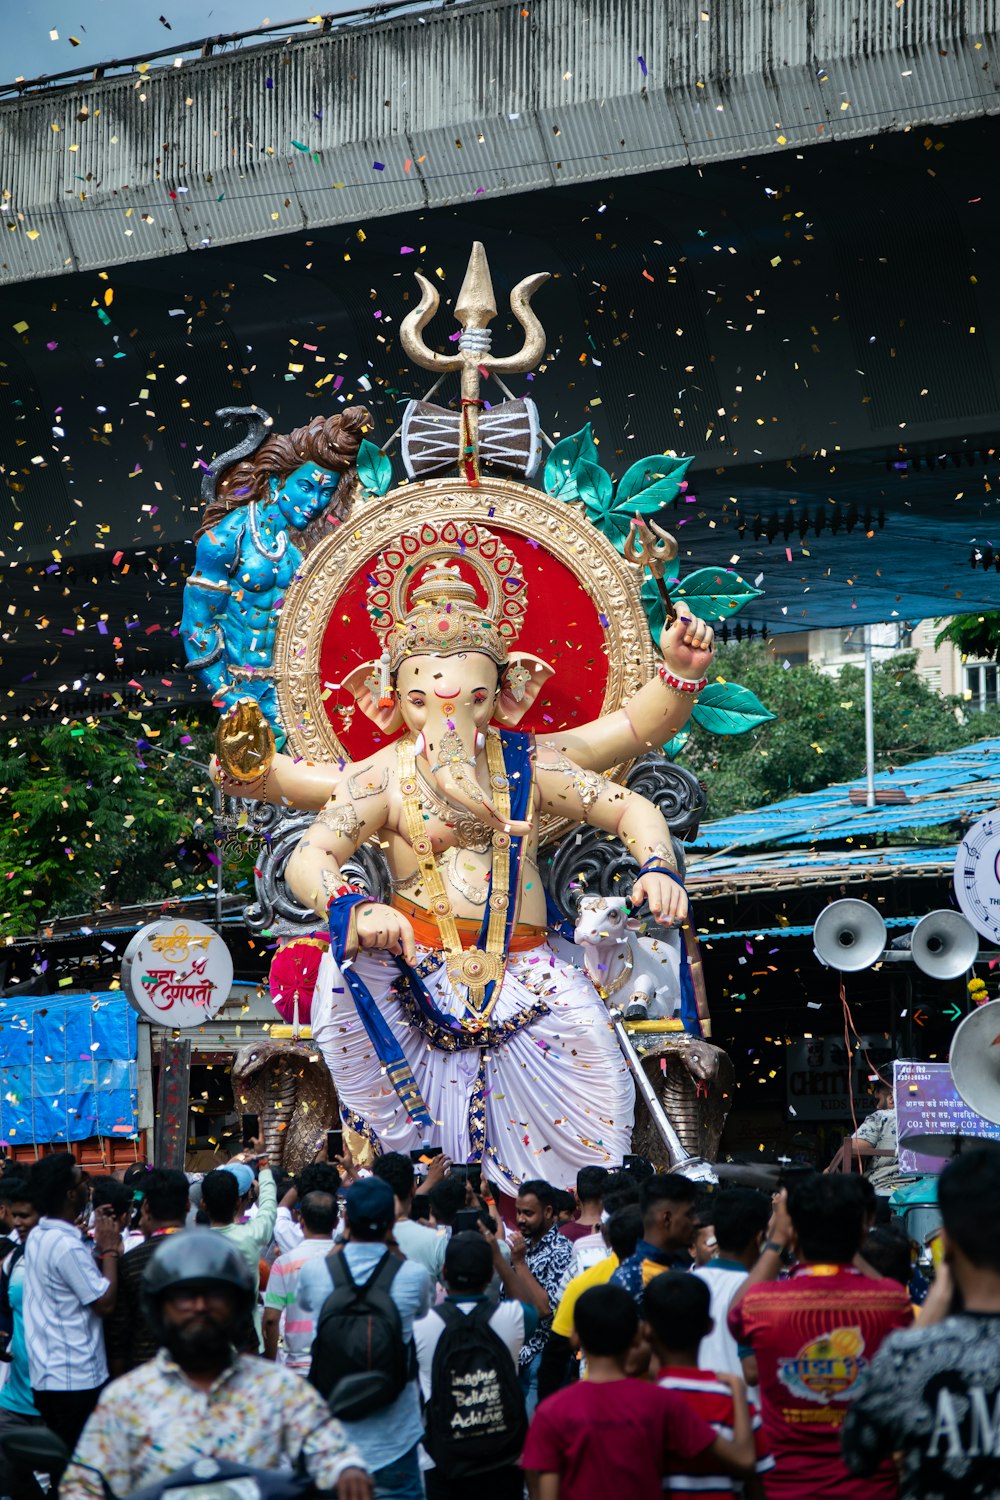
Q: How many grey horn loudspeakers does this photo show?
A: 3